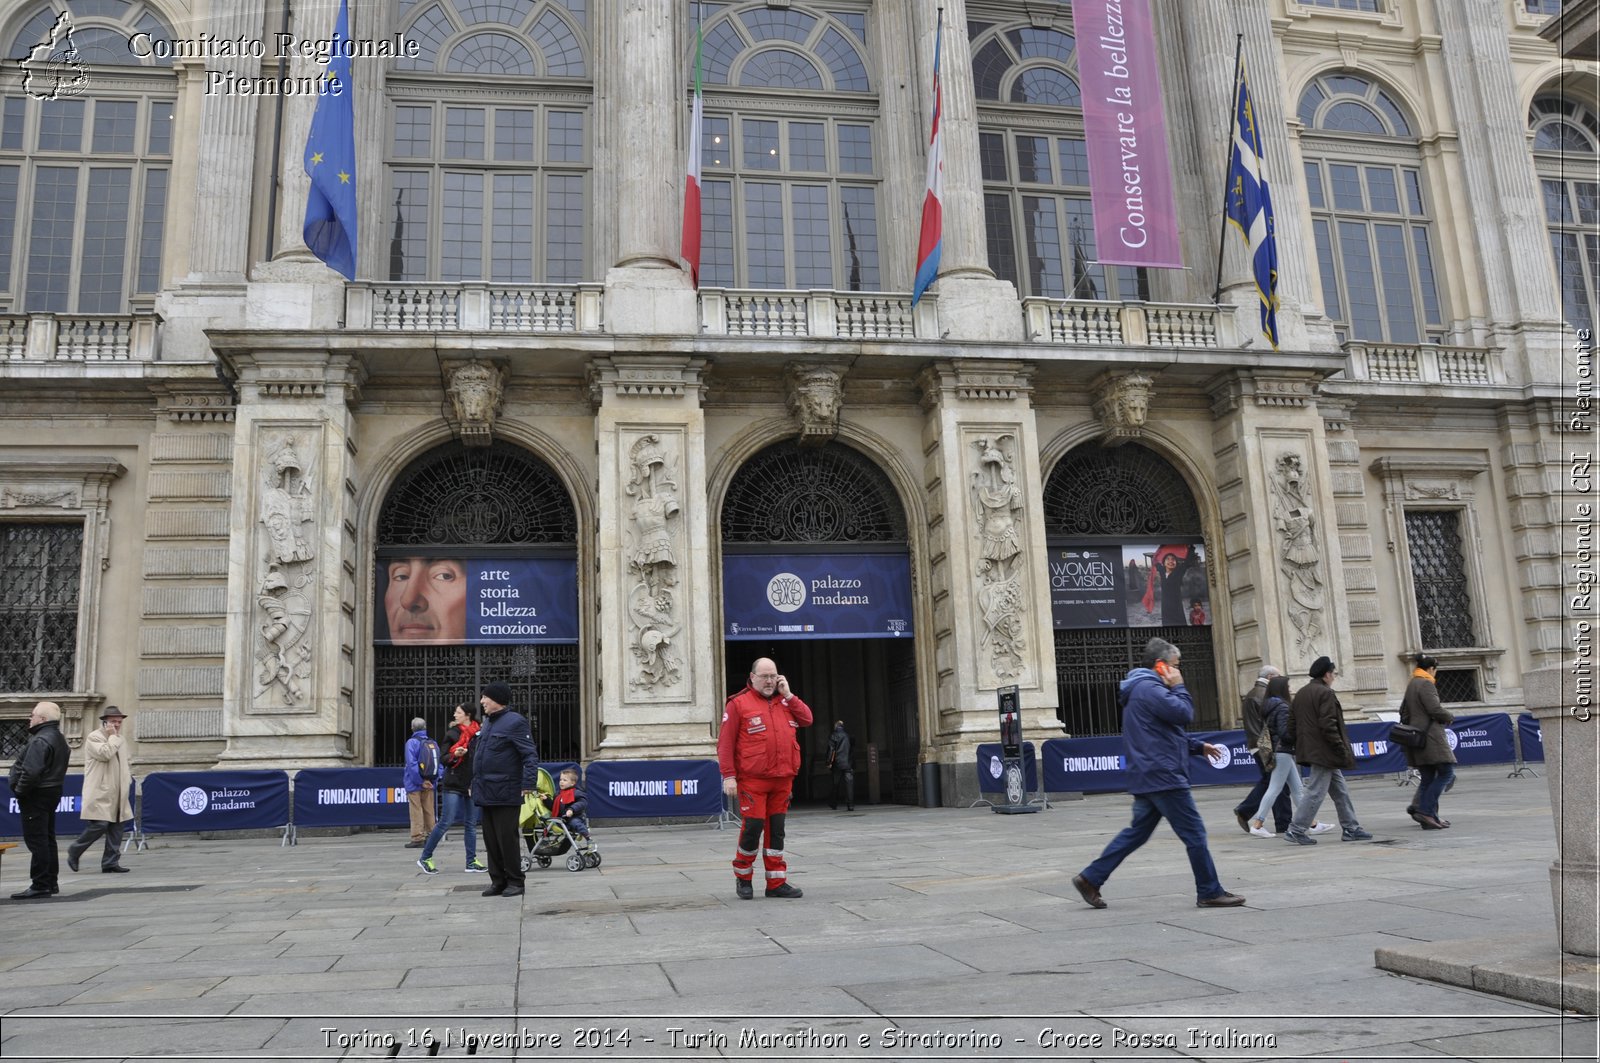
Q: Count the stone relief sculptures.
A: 4